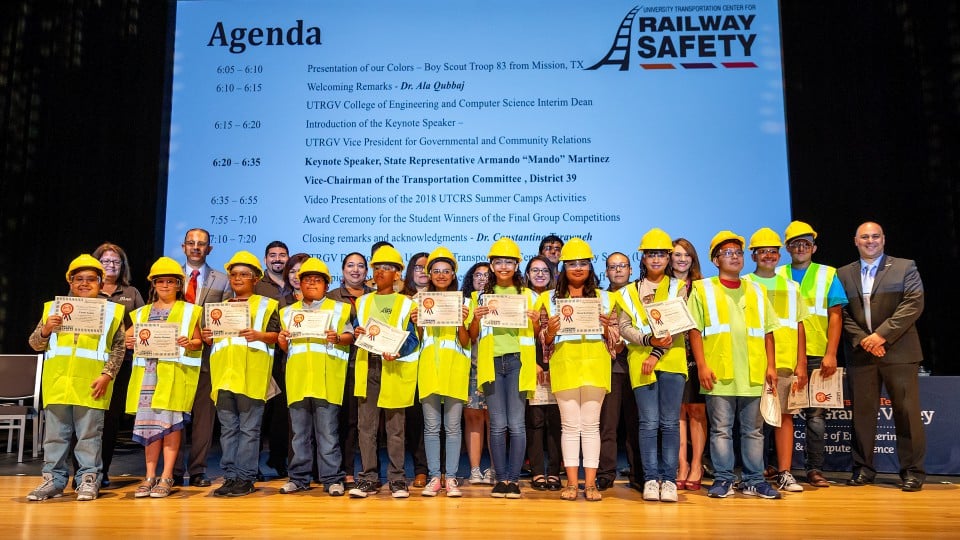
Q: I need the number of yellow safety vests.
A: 12